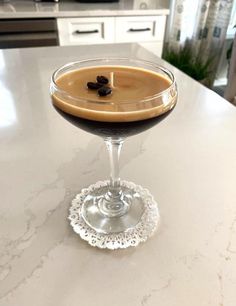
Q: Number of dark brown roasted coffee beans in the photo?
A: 3